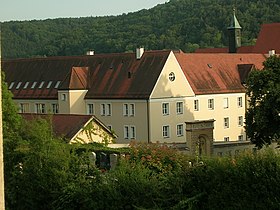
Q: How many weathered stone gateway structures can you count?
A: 1